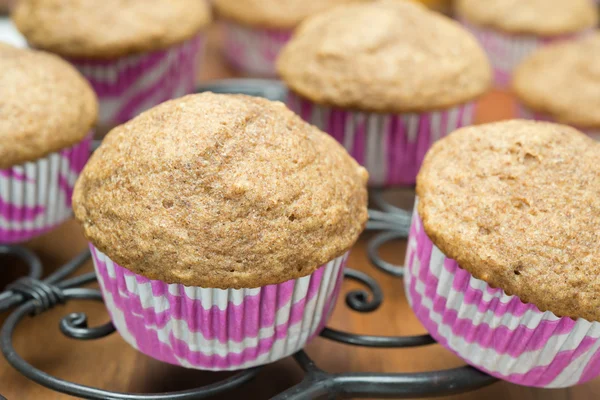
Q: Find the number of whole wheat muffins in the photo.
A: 8